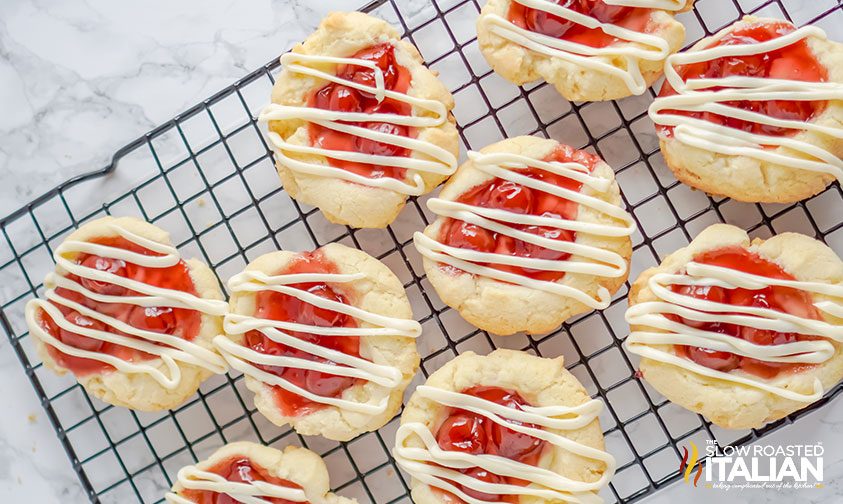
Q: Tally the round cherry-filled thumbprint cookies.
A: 9